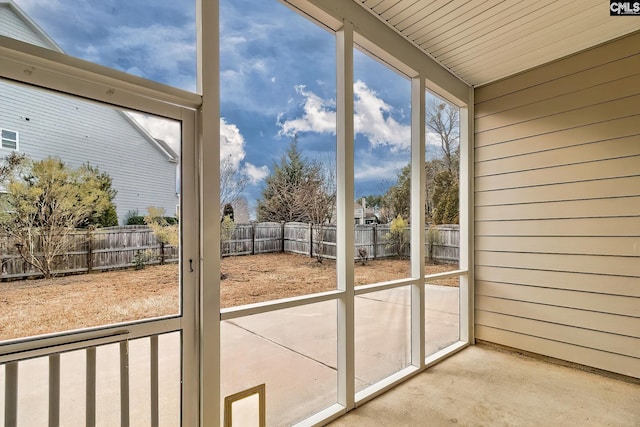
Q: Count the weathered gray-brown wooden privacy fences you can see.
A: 1